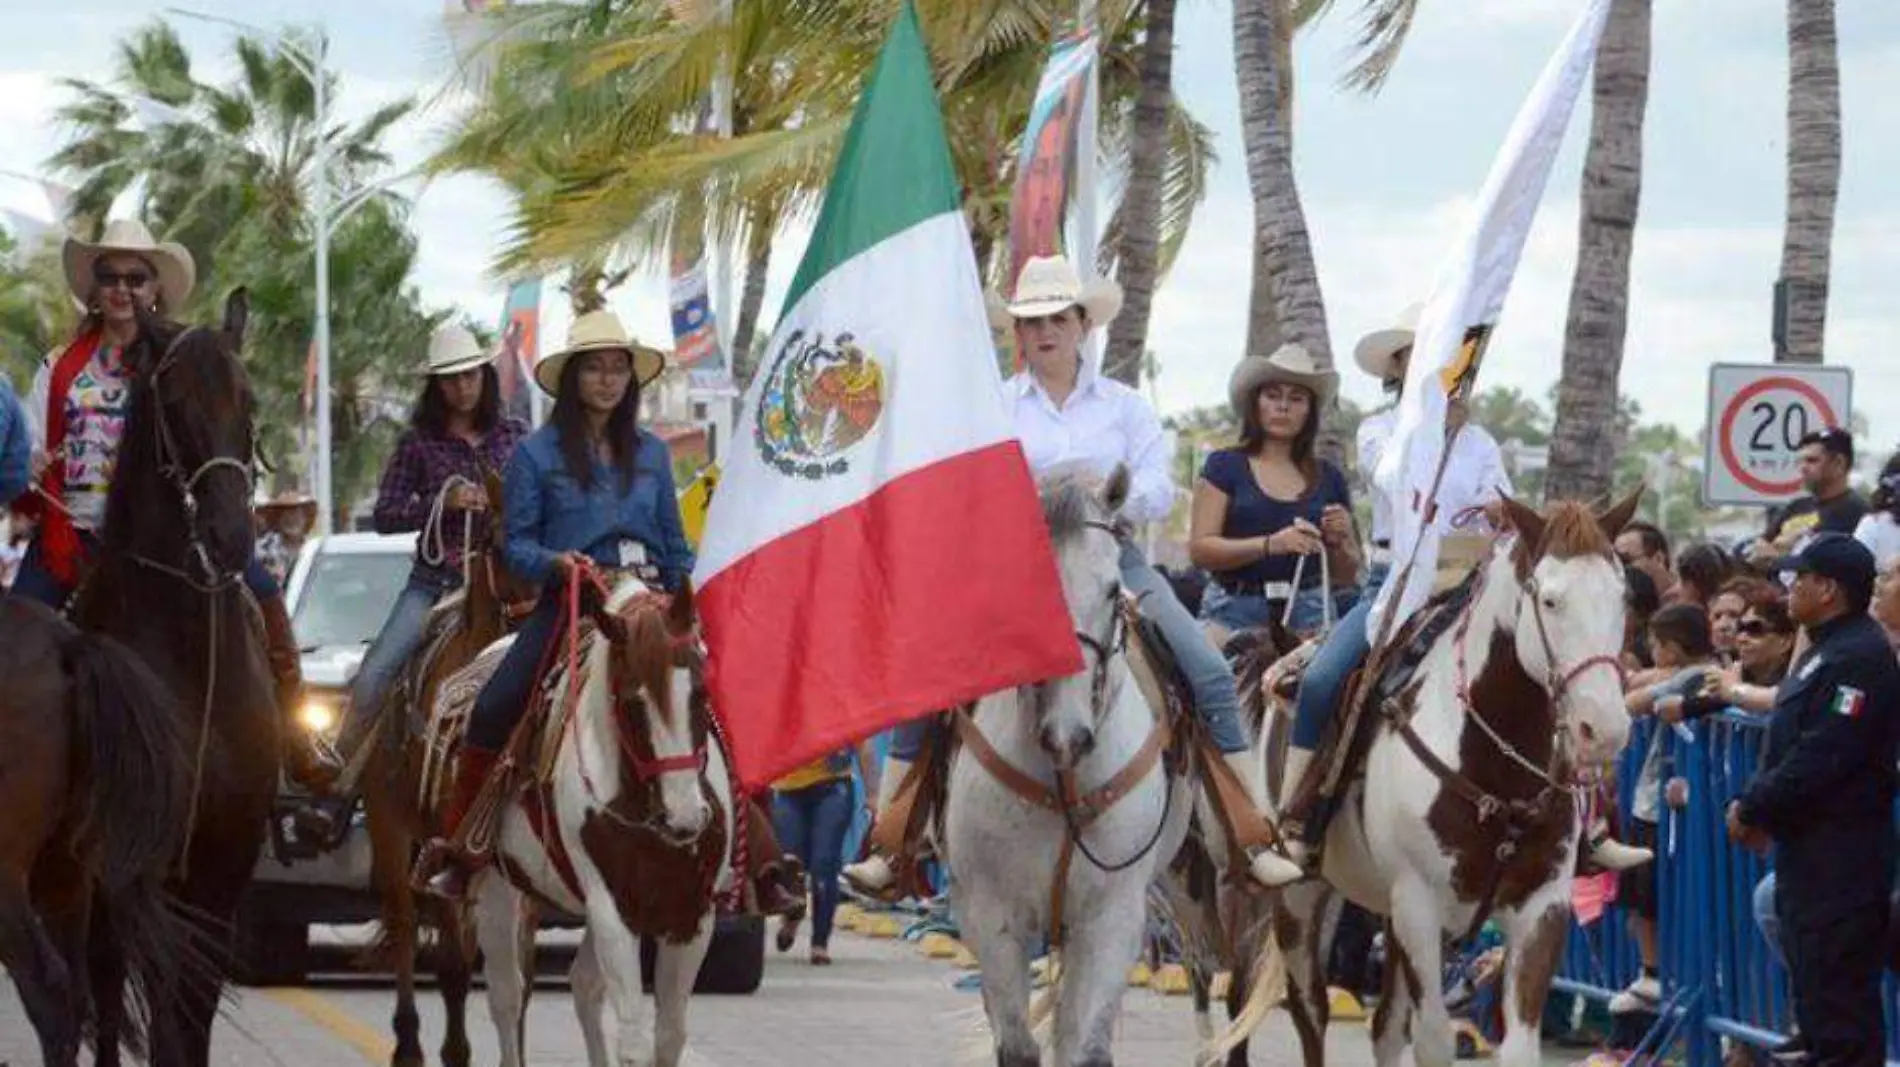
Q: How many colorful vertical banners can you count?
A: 3